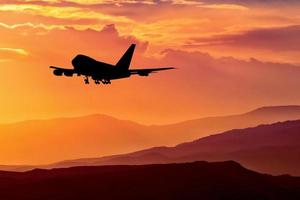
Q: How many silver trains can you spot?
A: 0